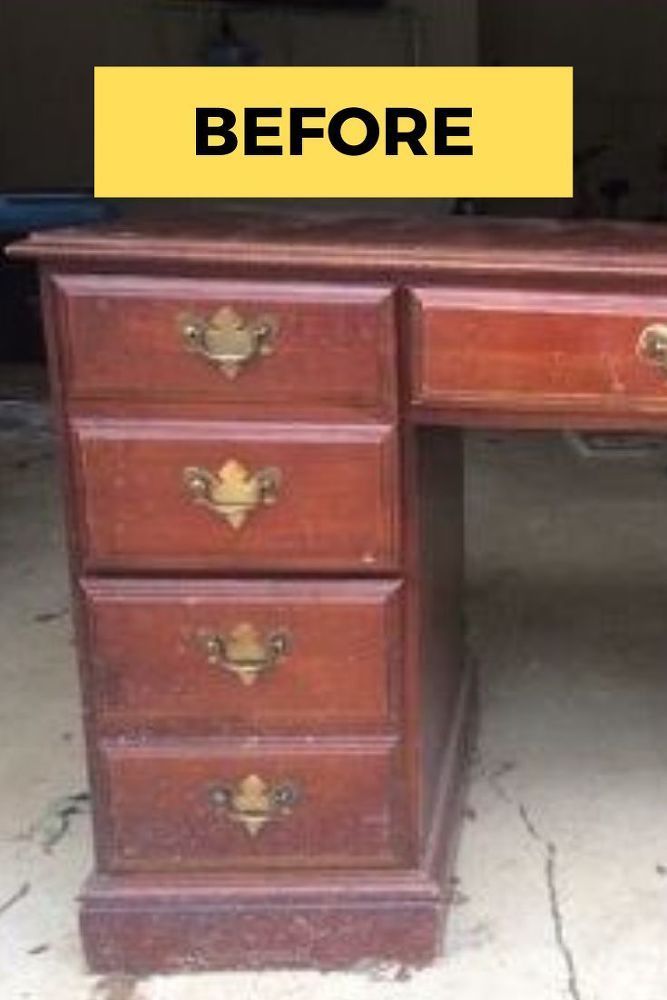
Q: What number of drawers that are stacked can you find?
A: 4